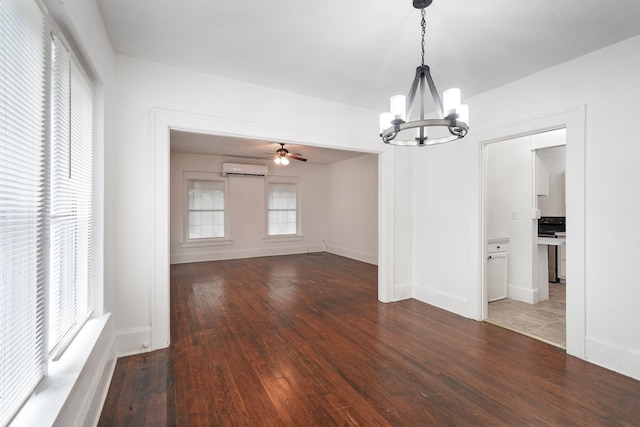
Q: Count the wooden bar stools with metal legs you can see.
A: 0